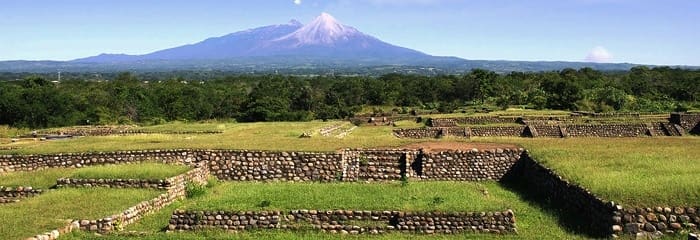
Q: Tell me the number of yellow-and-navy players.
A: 0